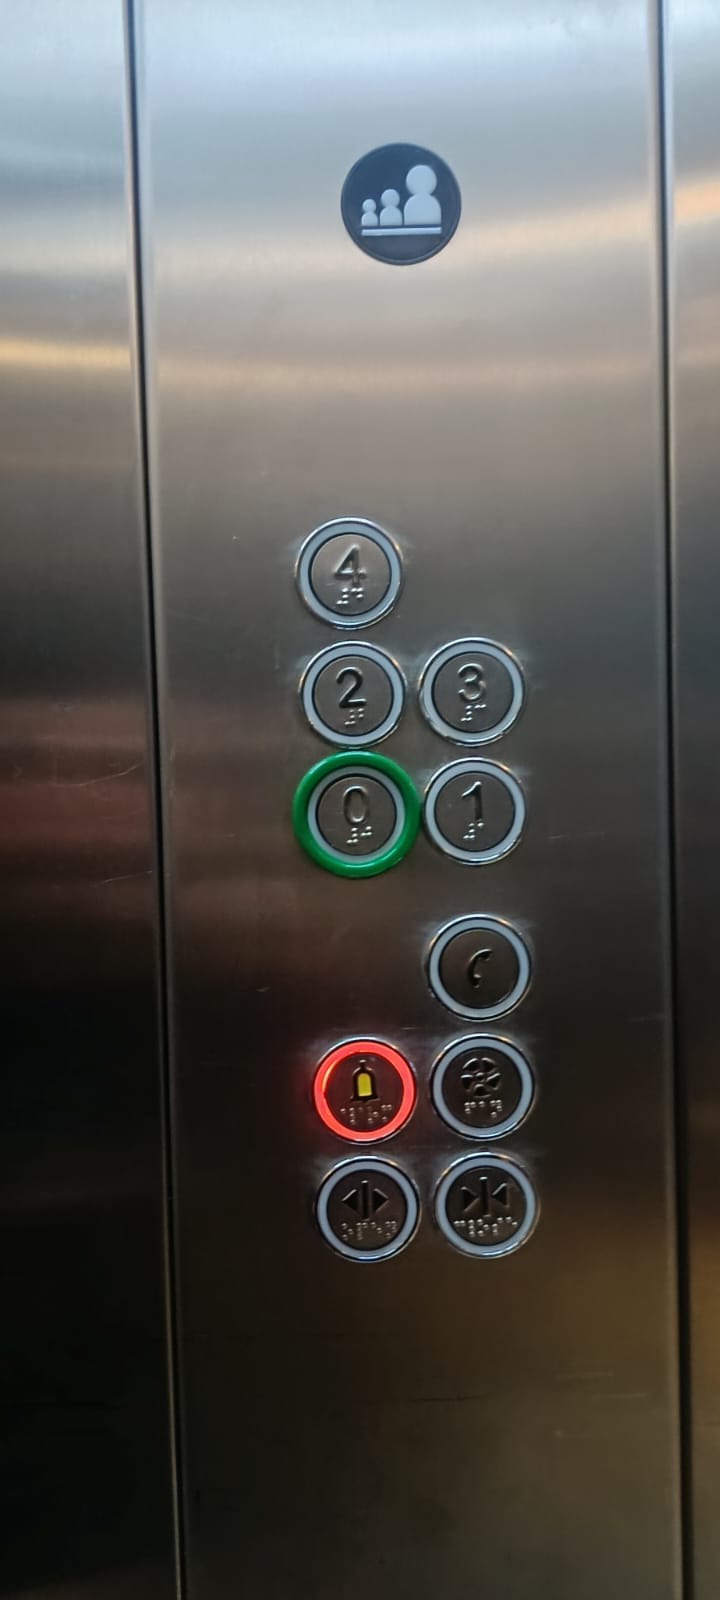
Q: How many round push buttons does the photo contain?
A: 10